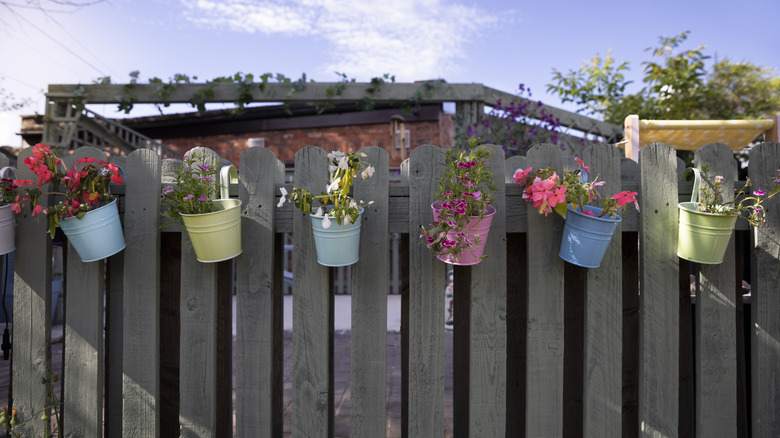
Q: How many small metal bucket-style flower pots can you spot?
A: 7